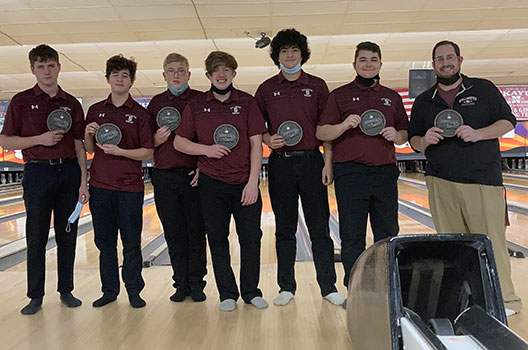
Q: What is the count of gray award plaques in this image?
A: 7